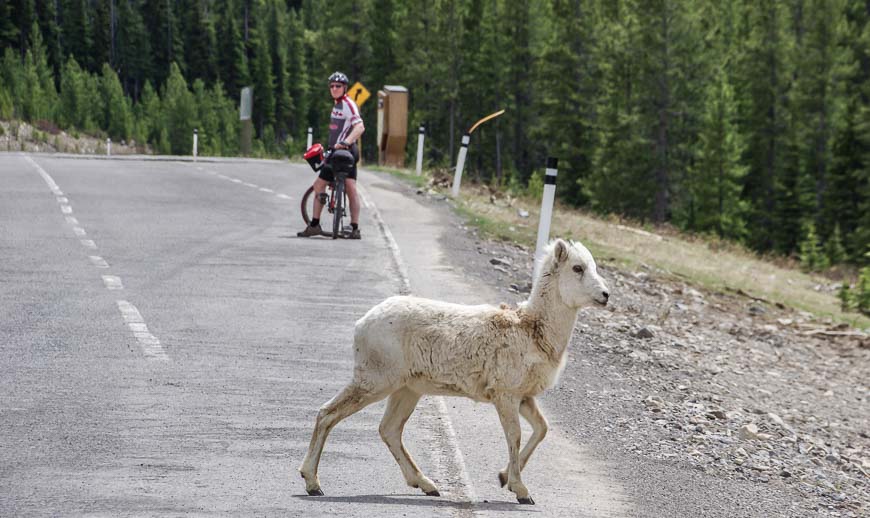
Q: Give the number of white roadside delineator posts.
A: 6